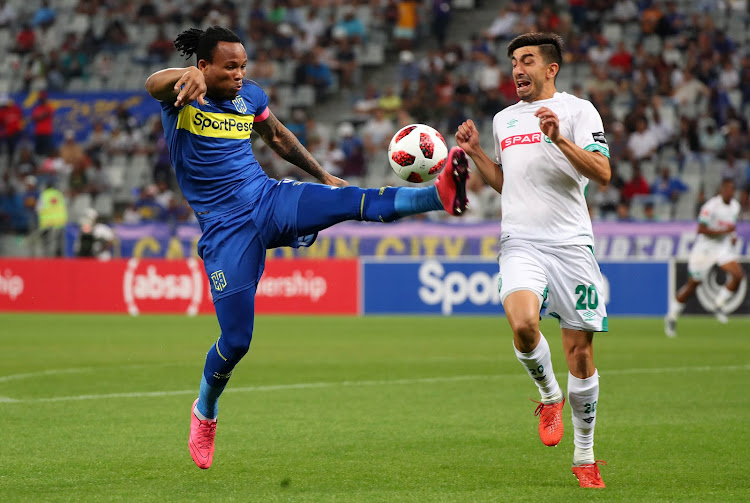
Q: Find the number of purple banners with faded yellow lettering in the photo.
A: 1